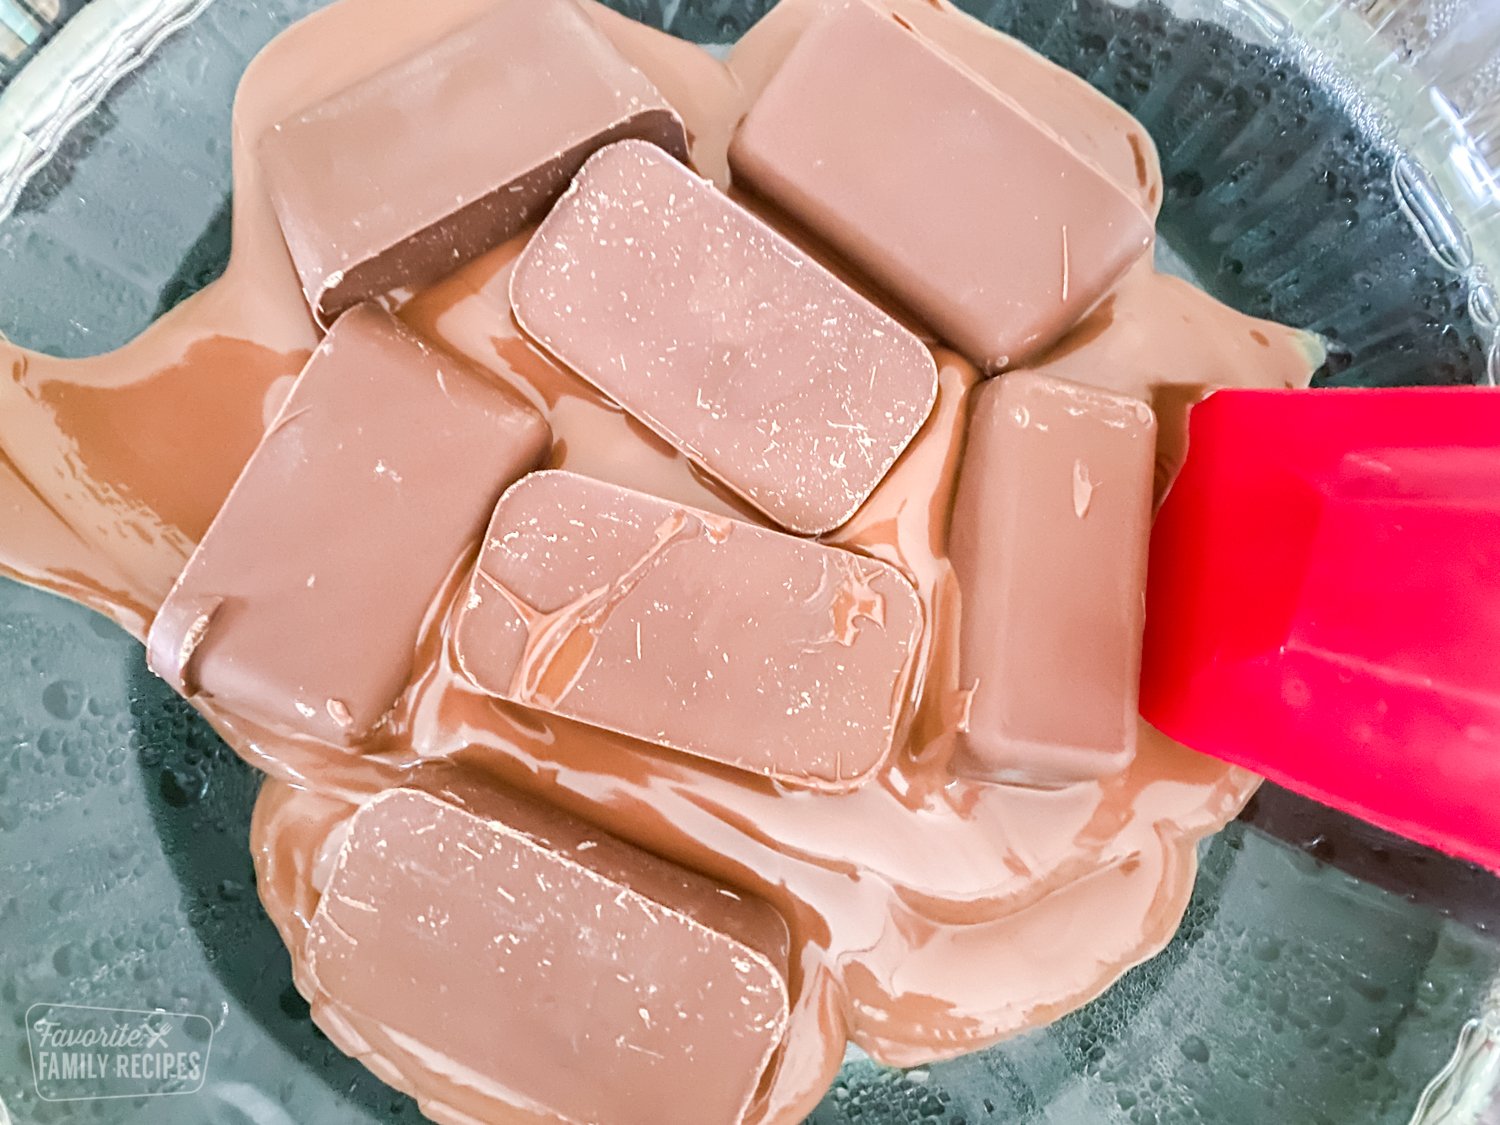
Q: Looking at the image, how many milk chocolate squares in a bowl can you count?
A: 7